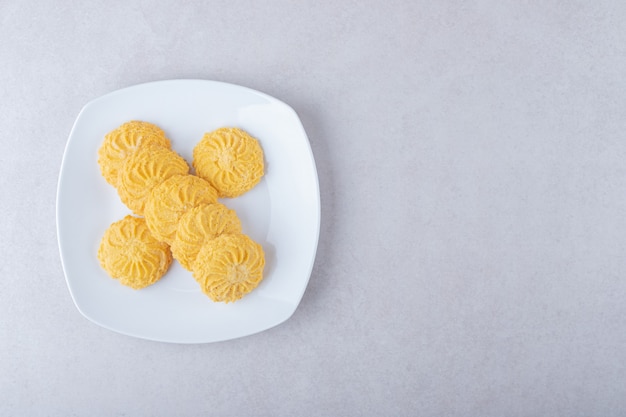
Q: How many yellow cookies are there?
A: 7